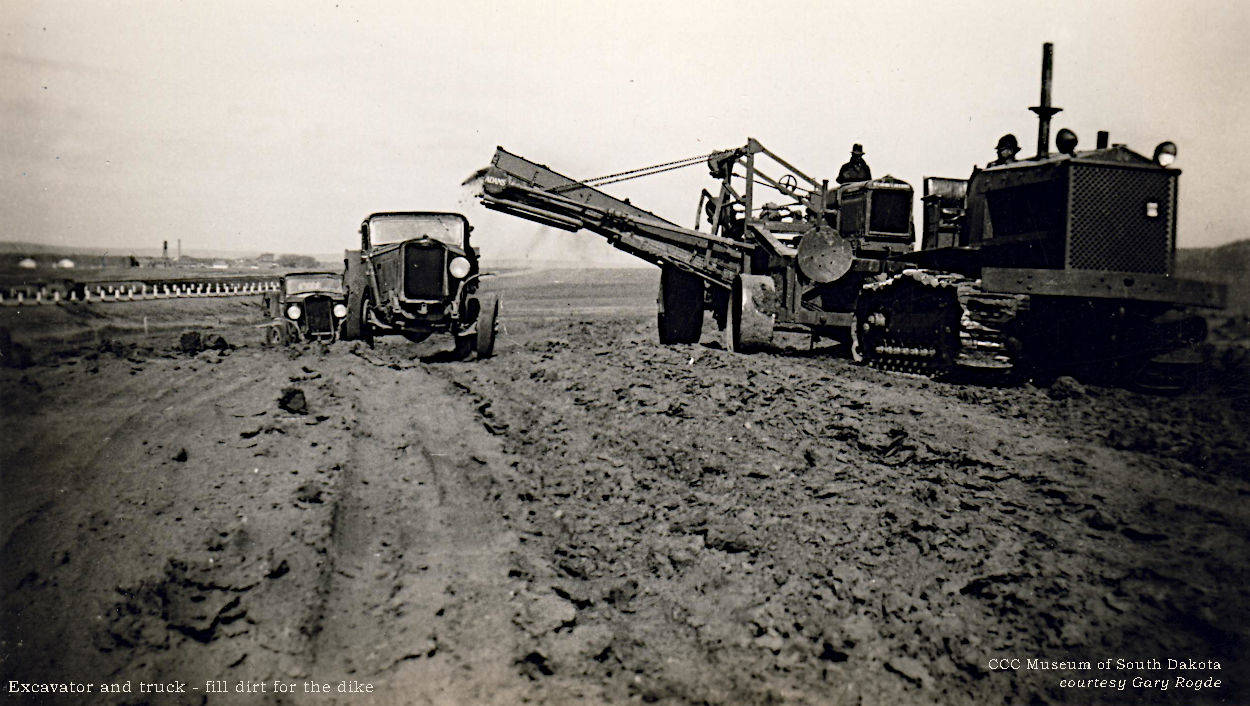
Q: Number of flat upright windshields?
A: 2